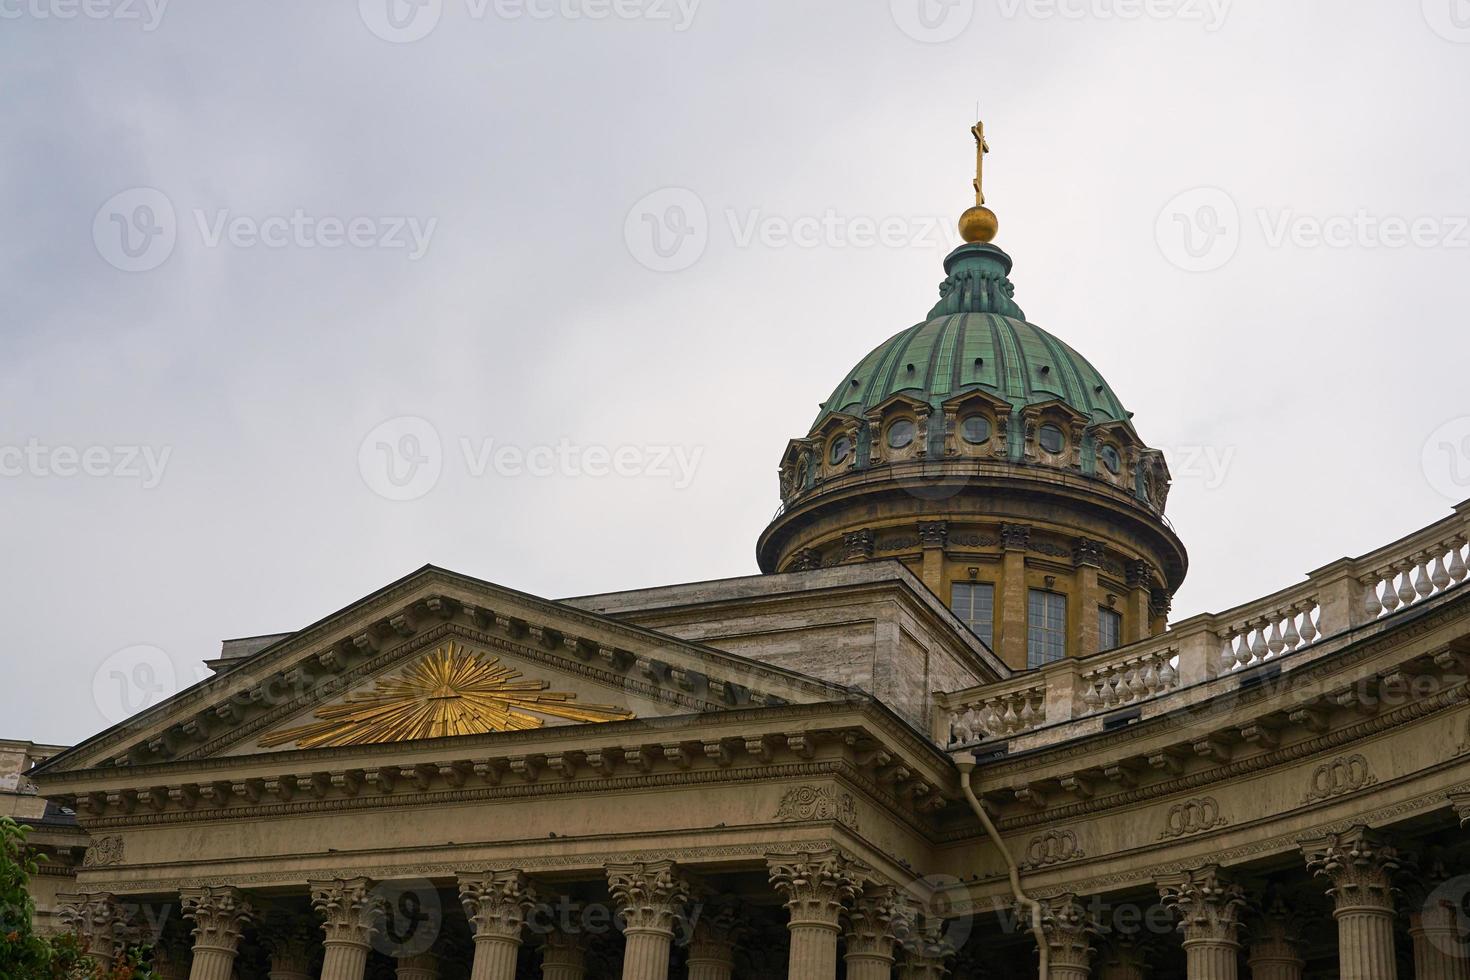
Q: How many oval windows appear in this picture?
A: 5